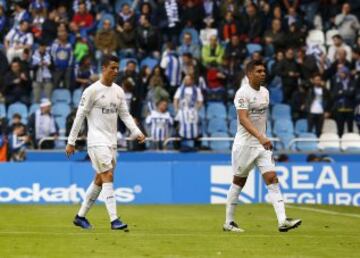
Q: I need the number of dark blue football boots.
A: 2